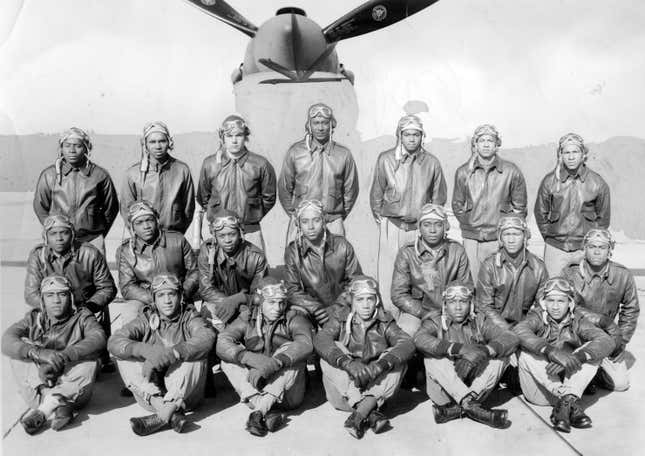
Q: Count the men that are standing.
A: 7